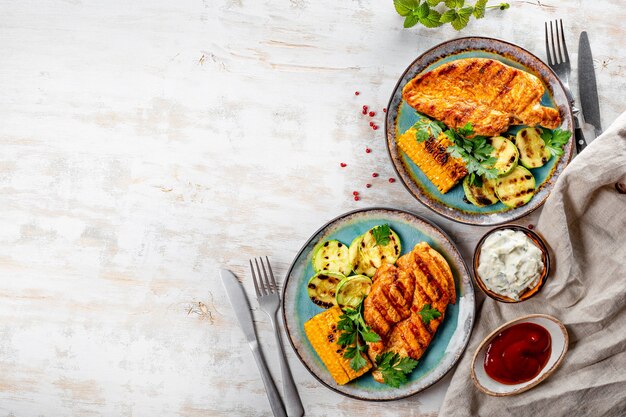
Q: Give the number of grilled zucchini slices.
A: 9